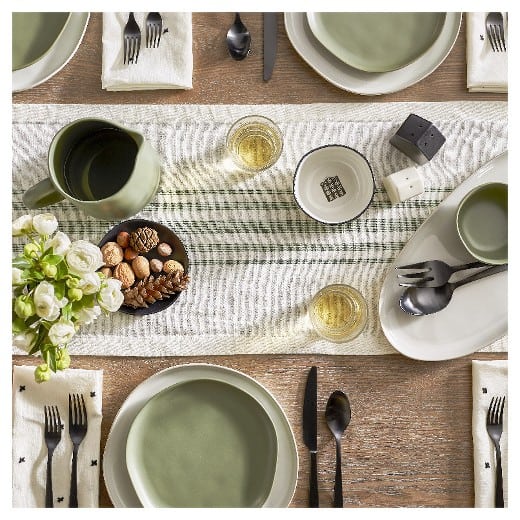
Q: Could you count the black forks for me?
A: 7